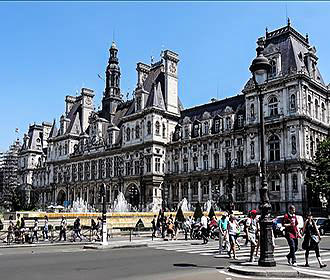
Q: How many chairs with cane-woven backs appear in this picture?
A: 0